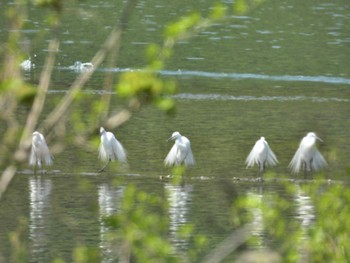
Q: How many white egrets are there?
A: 5